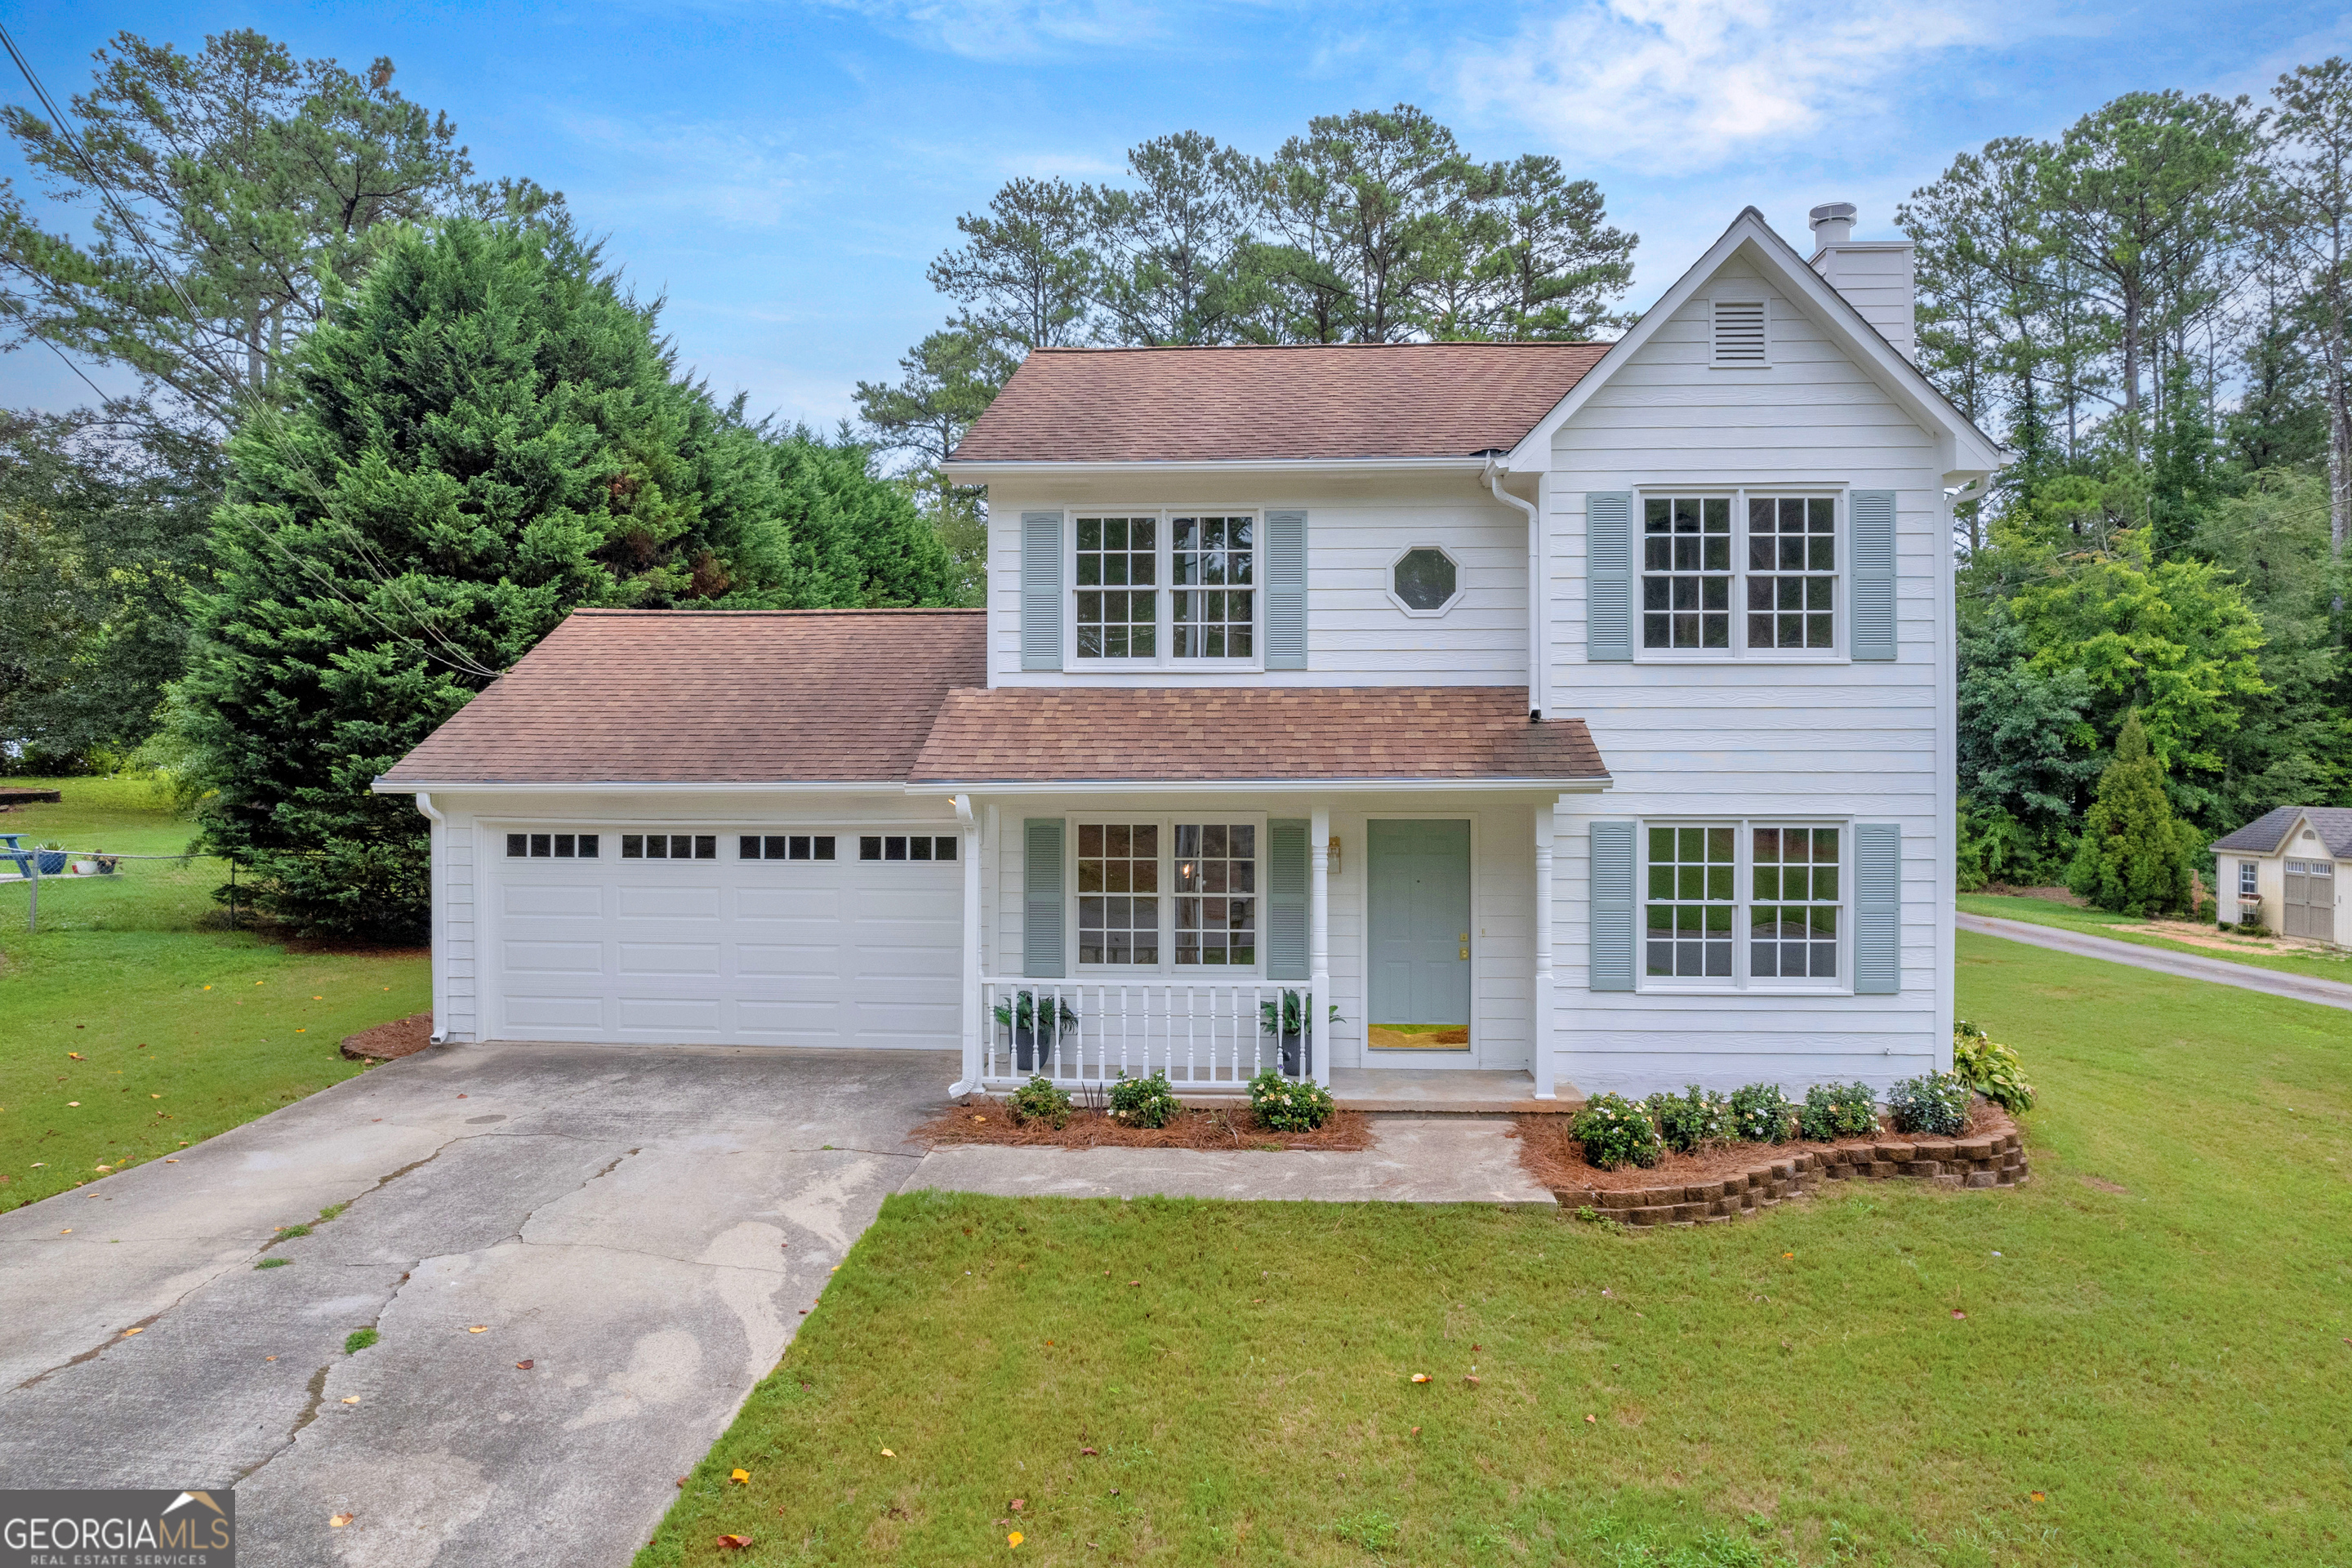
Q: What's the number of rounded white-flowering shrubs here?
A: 8